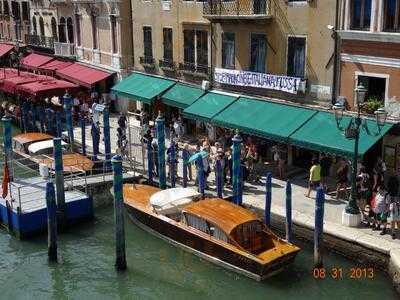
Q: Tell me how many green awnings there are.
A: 5